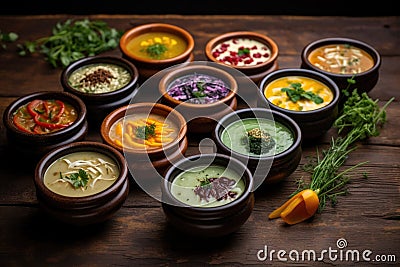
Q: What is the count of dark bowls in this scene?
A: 7